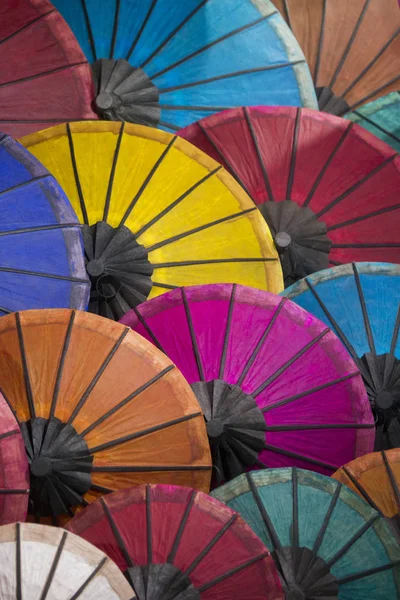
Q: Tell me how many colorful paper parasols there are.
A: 15